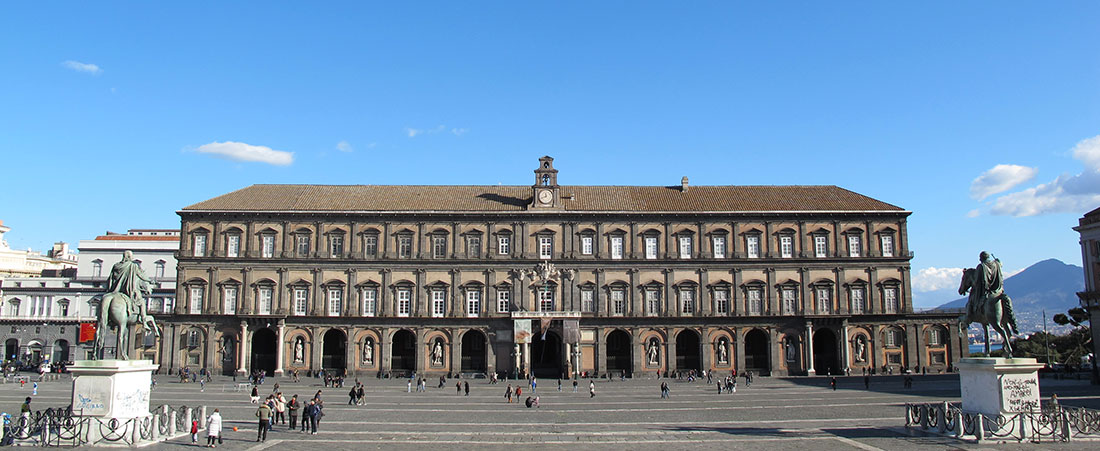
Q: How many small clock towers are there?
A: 1